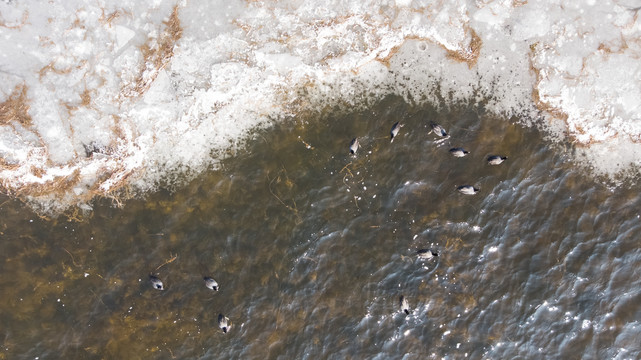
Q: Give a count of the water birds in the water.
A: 11